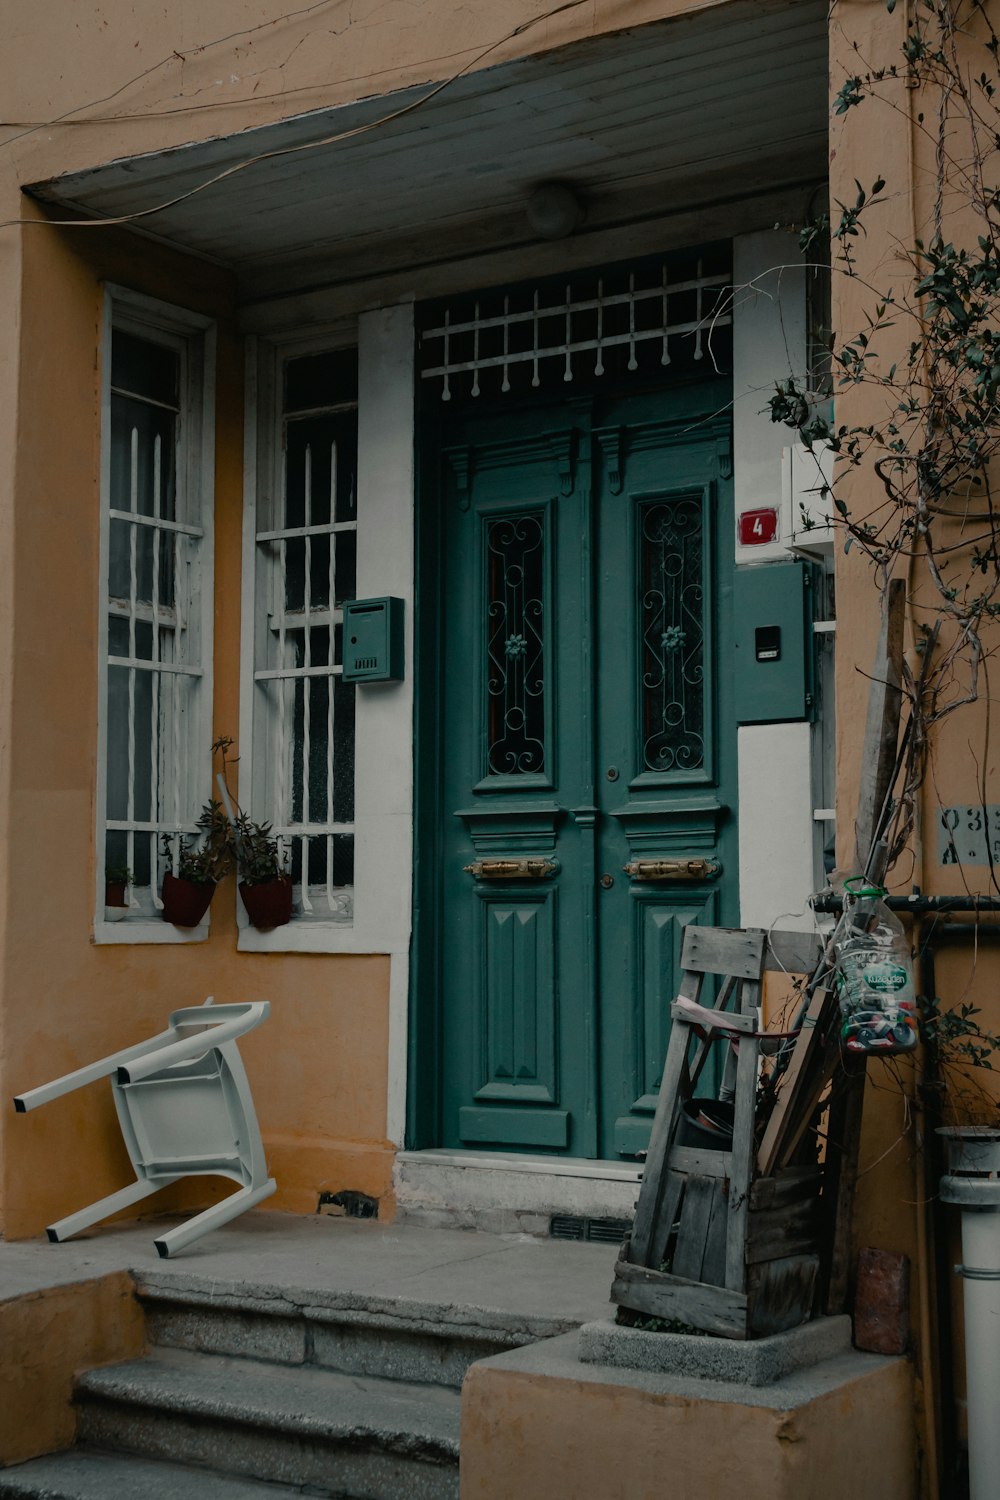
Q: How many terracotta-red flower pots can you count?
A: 3